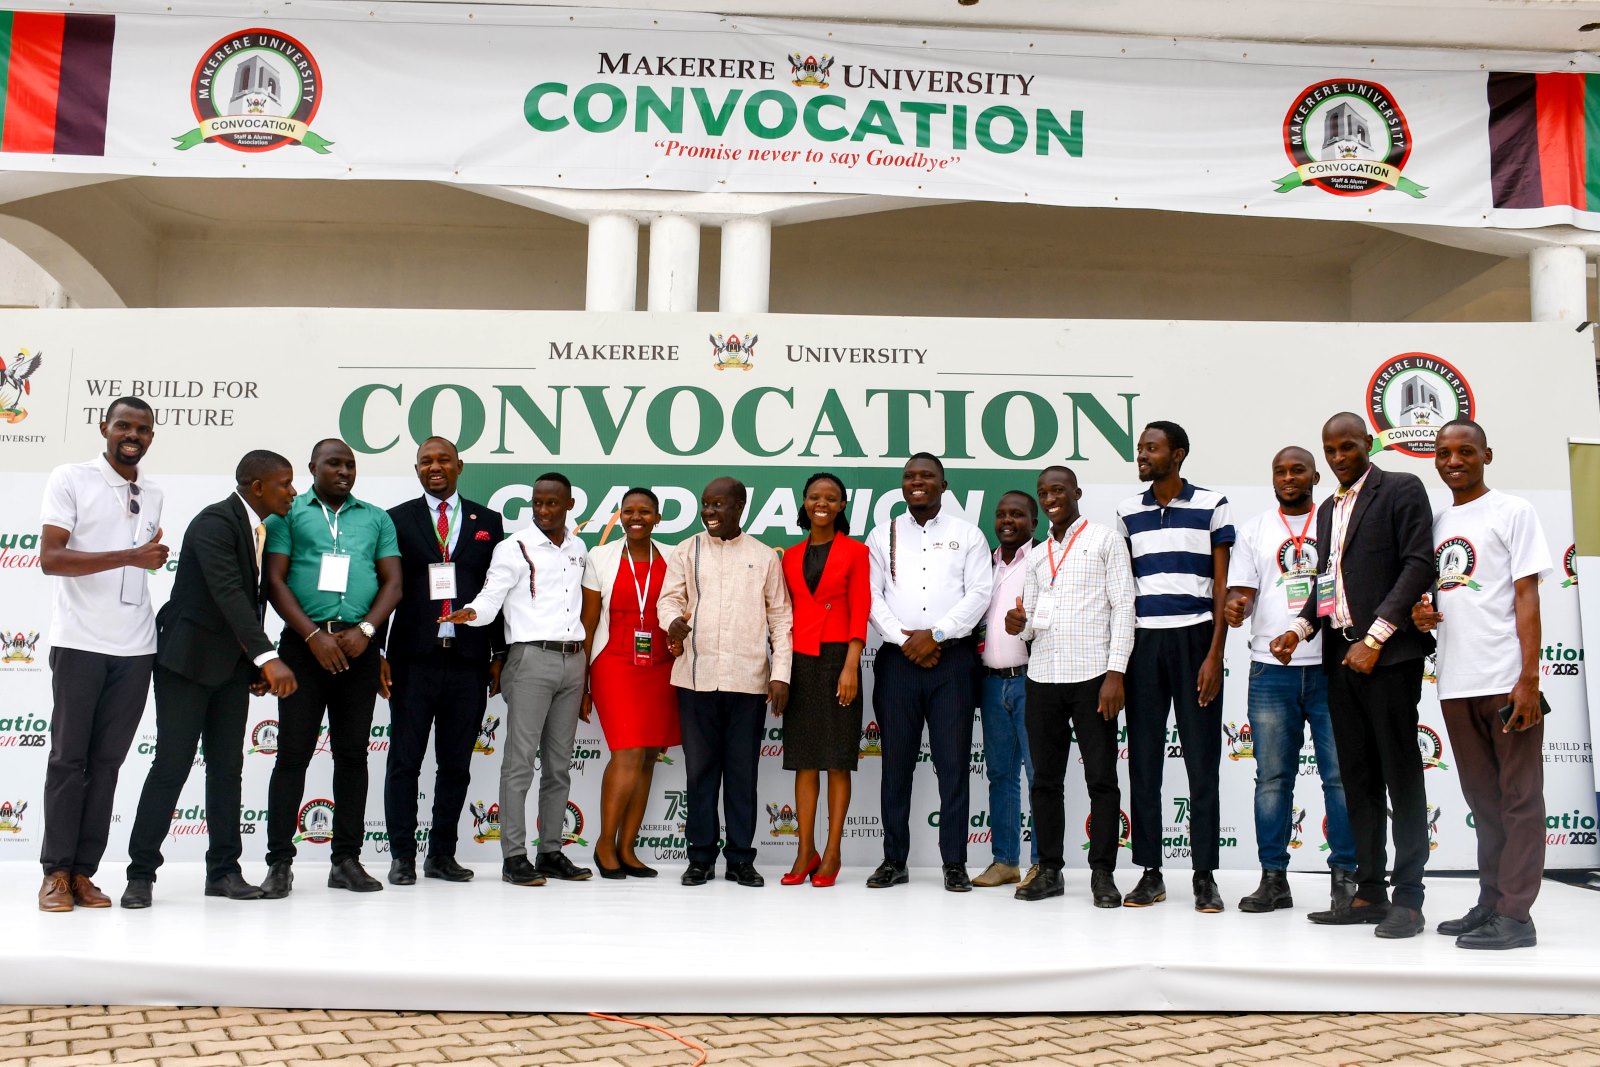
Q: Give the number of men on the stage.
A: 13